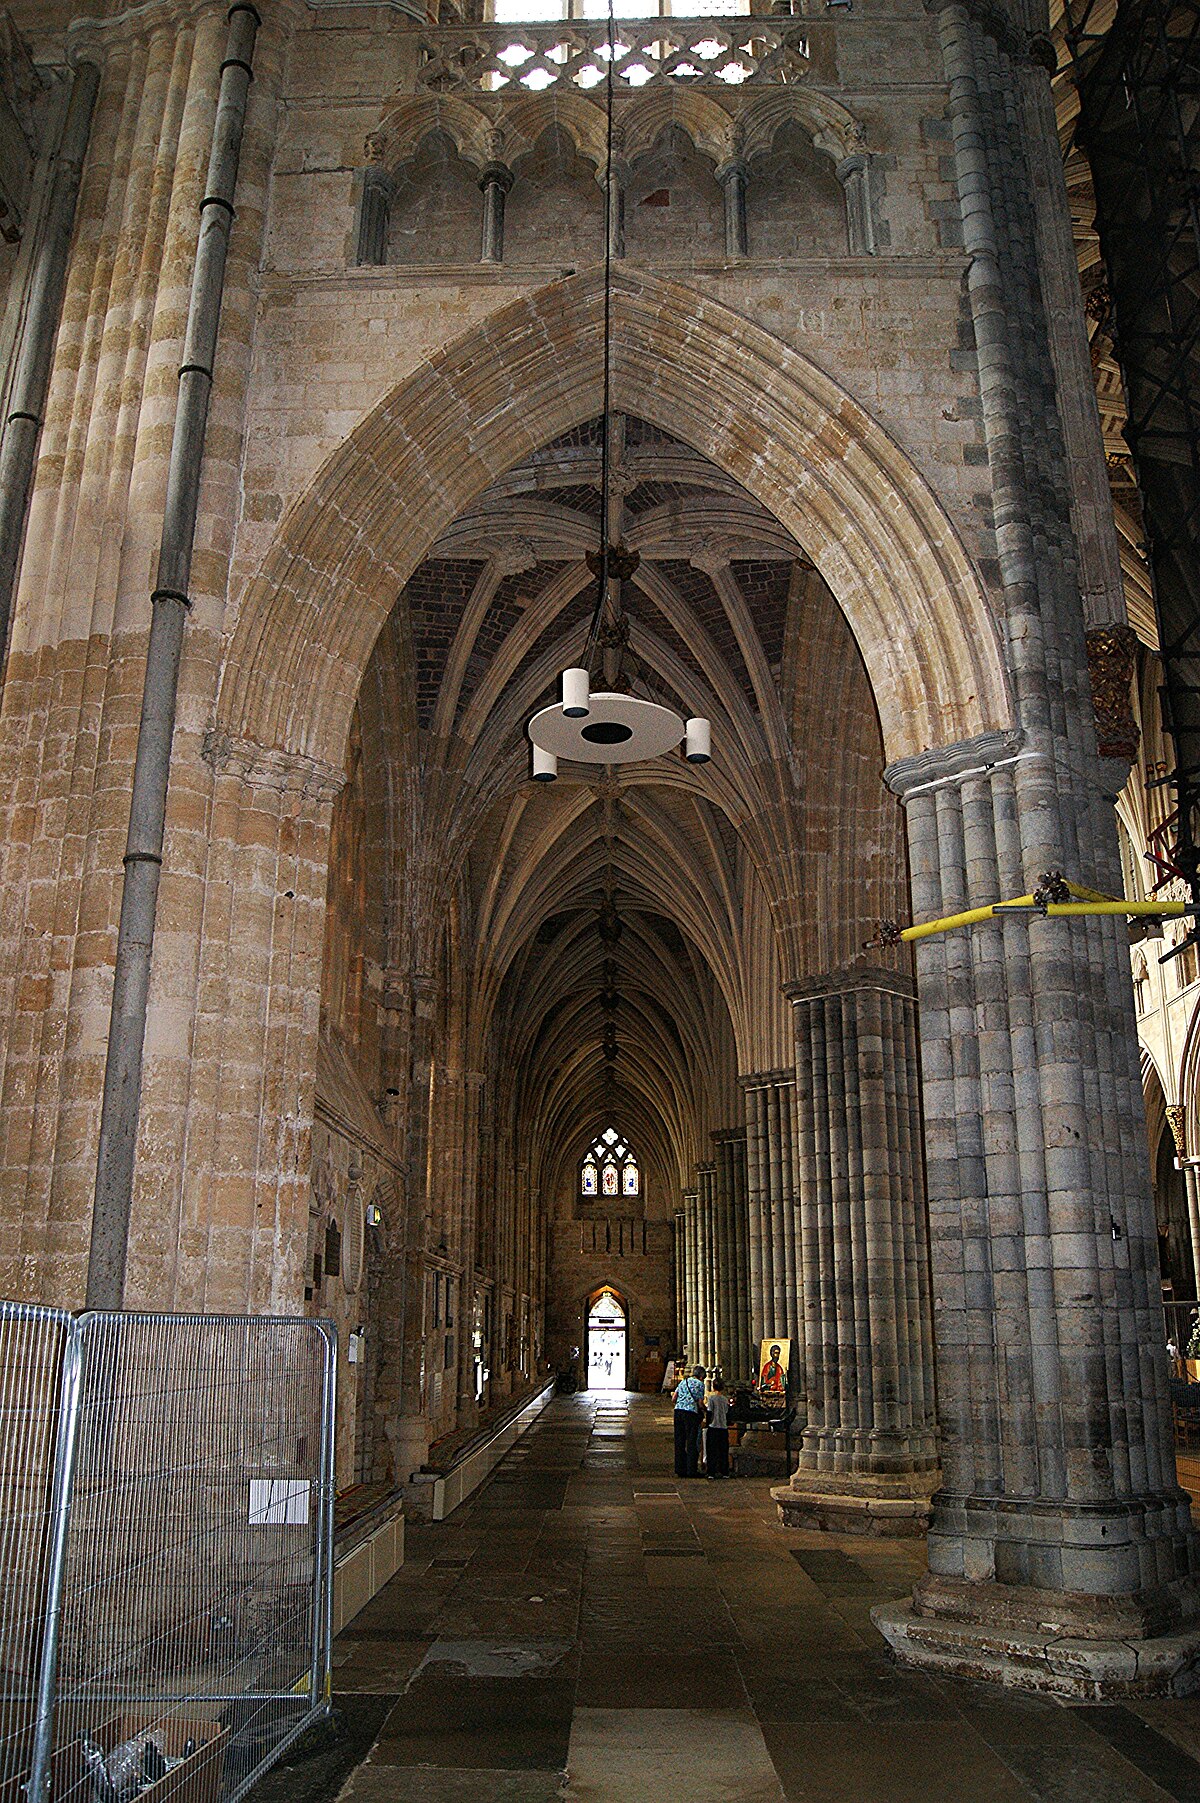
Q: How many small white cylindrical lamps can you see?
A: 3